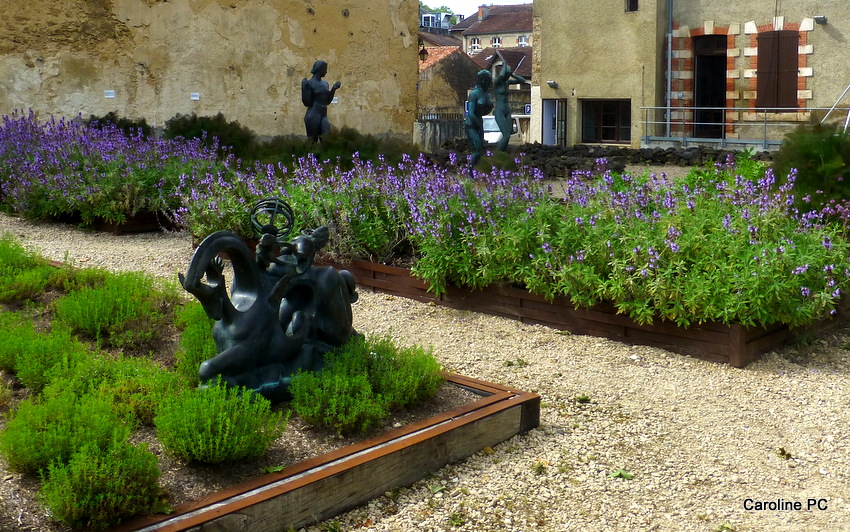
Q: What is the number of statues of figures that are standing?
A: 3